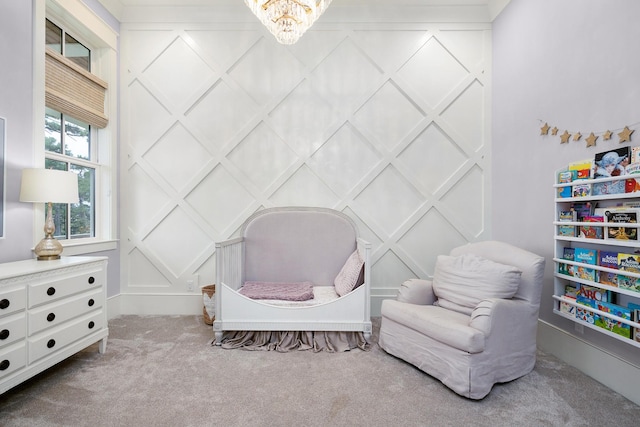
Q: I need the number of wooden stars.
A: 7